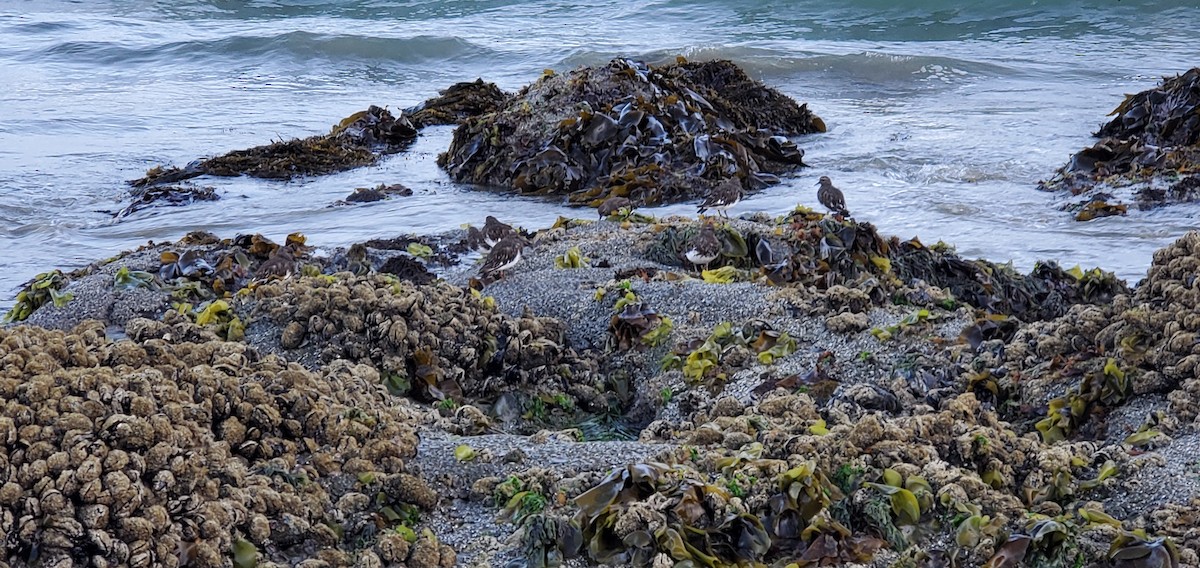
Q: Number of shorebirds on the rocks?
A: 8